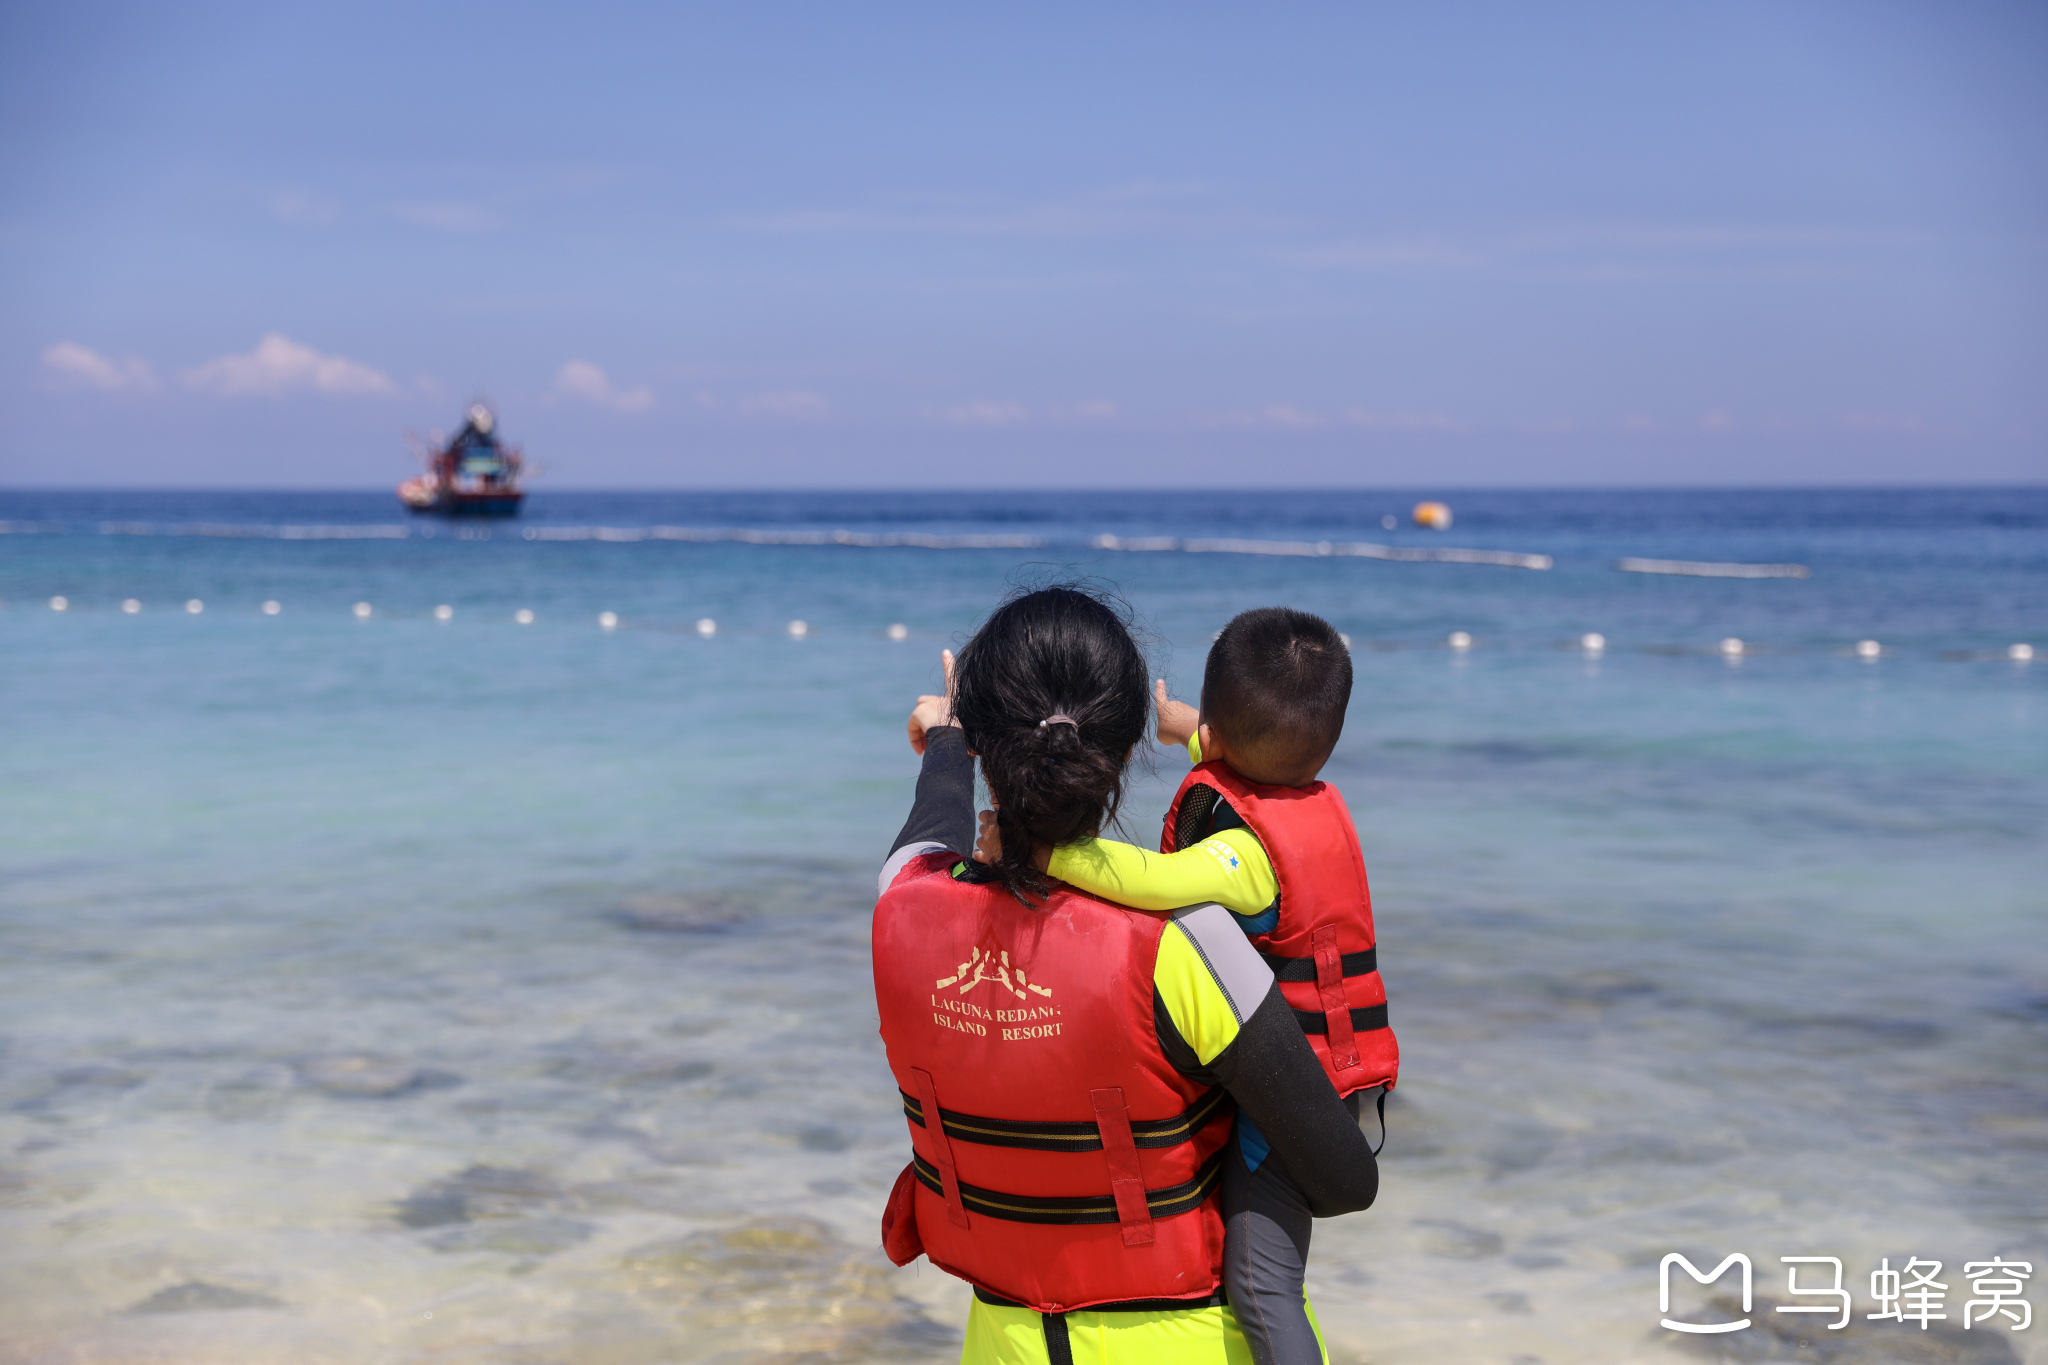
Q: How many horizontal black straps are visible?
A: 4